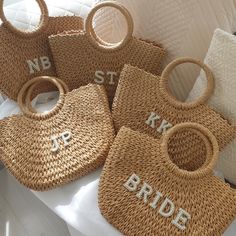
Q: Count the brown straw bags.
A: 5